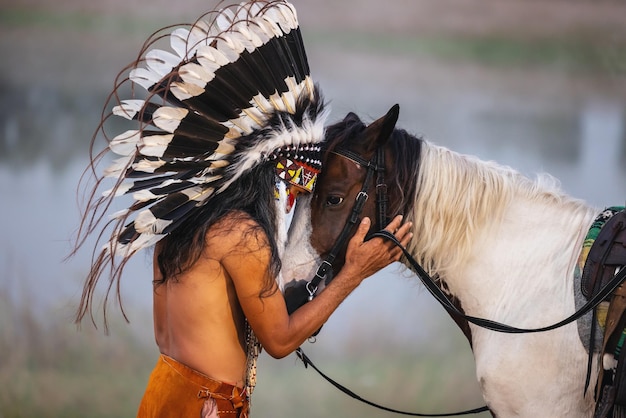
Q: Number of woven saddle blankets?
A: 1